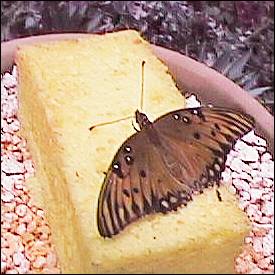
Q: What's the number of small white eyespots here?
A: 6